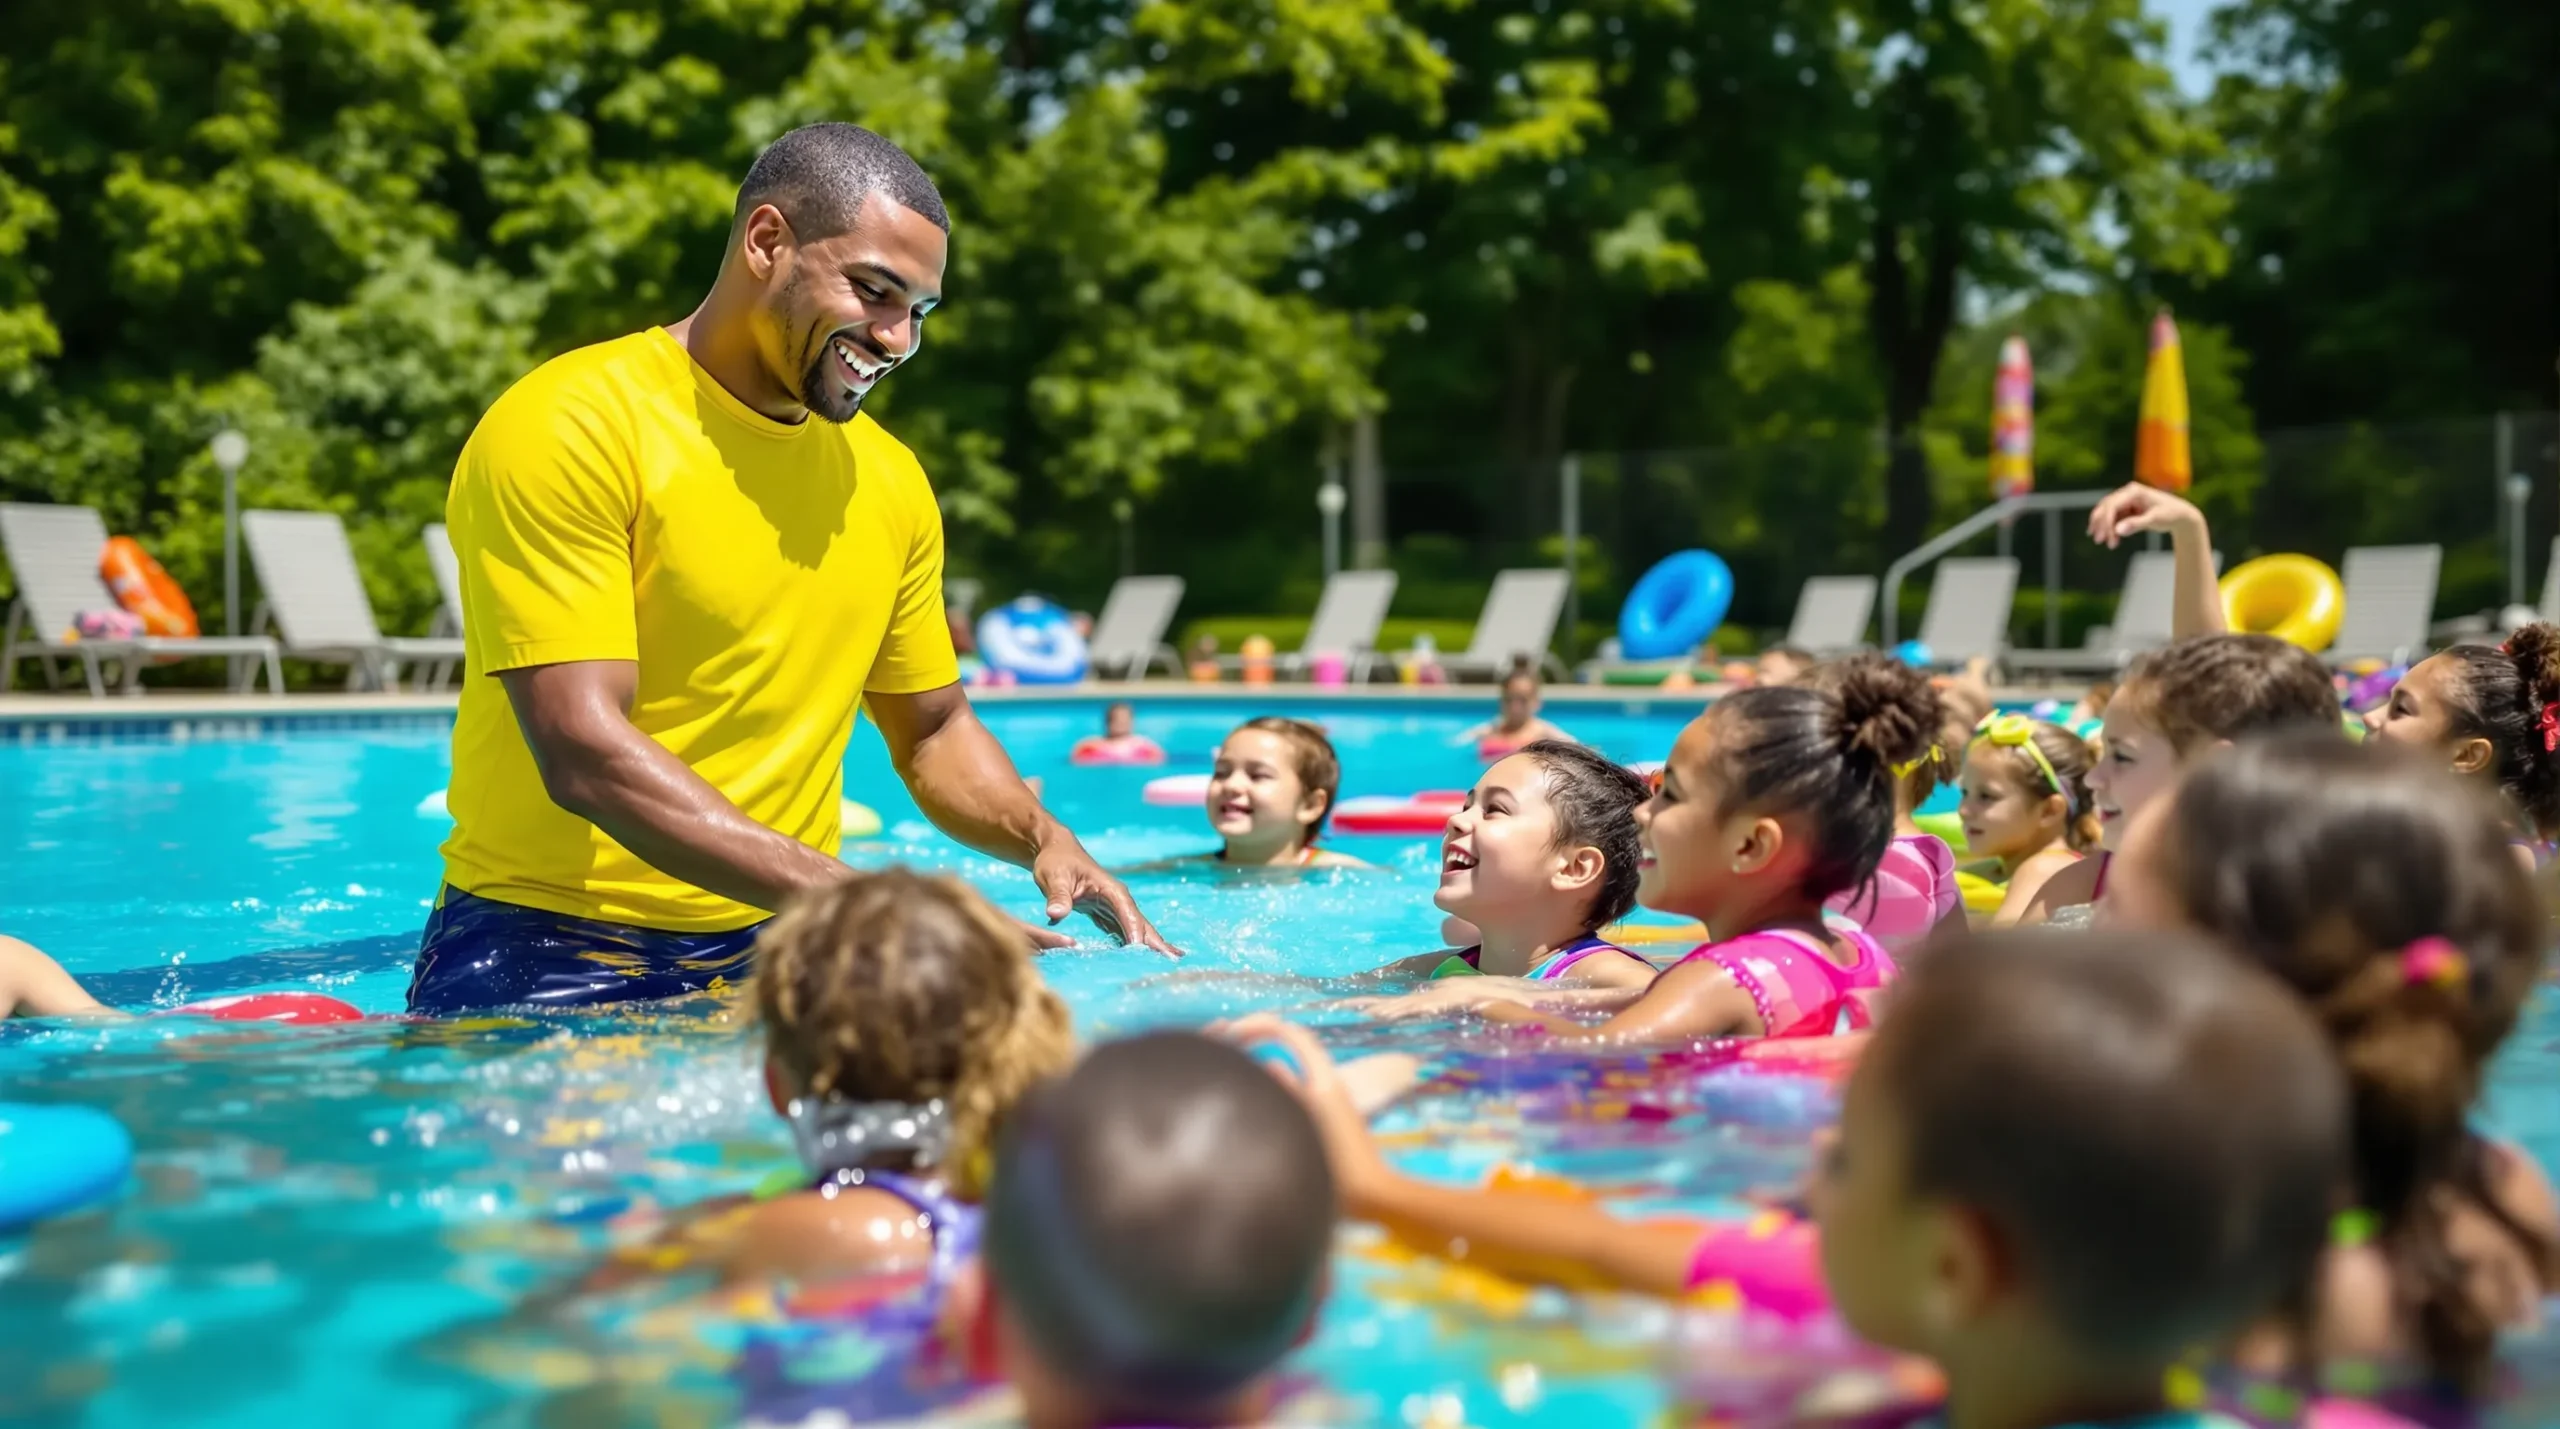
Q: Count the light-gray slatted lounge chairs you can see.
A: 11